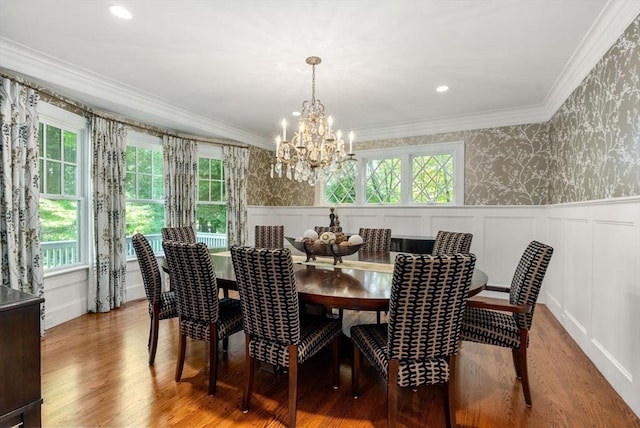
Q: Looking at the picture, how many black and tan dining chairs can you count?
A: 10